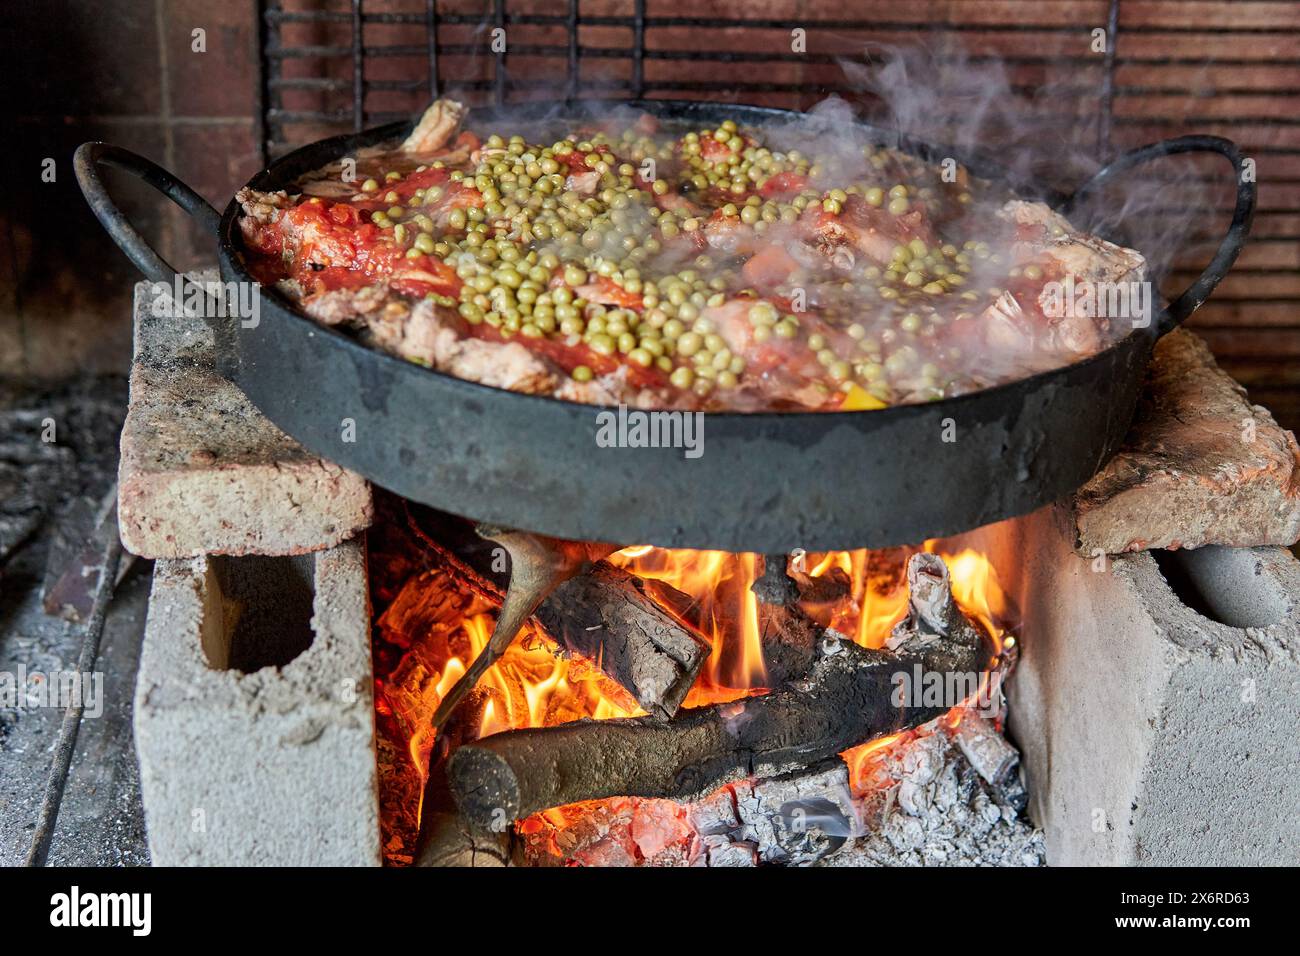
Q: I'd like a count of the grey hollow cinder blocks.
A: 2